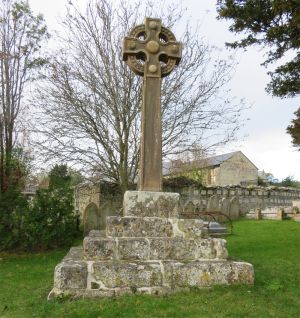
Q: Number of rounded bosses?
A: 5